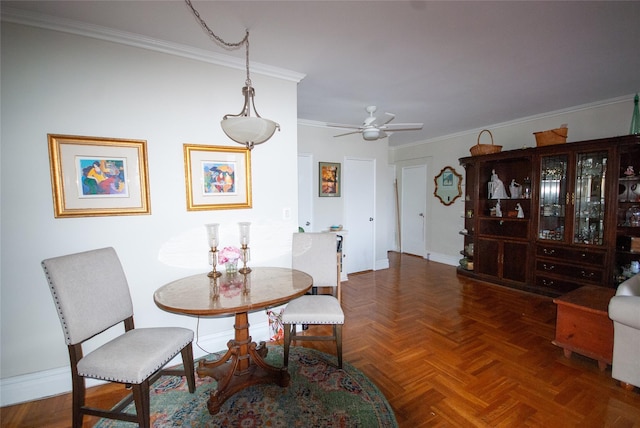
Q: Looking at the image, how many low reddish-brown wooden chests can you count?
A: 1